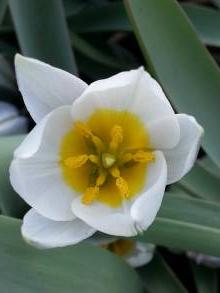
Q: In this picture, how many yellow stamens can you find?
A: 6